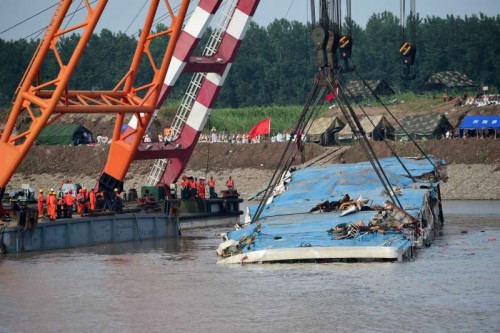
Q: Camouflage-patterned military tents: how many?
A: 3